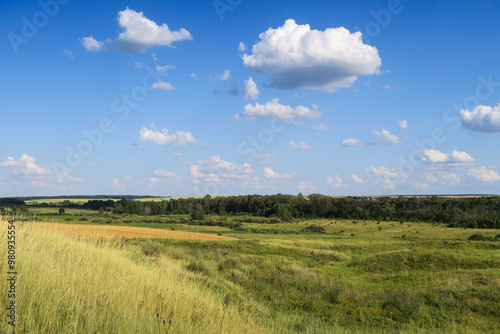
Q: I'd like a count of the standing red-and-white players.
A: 0